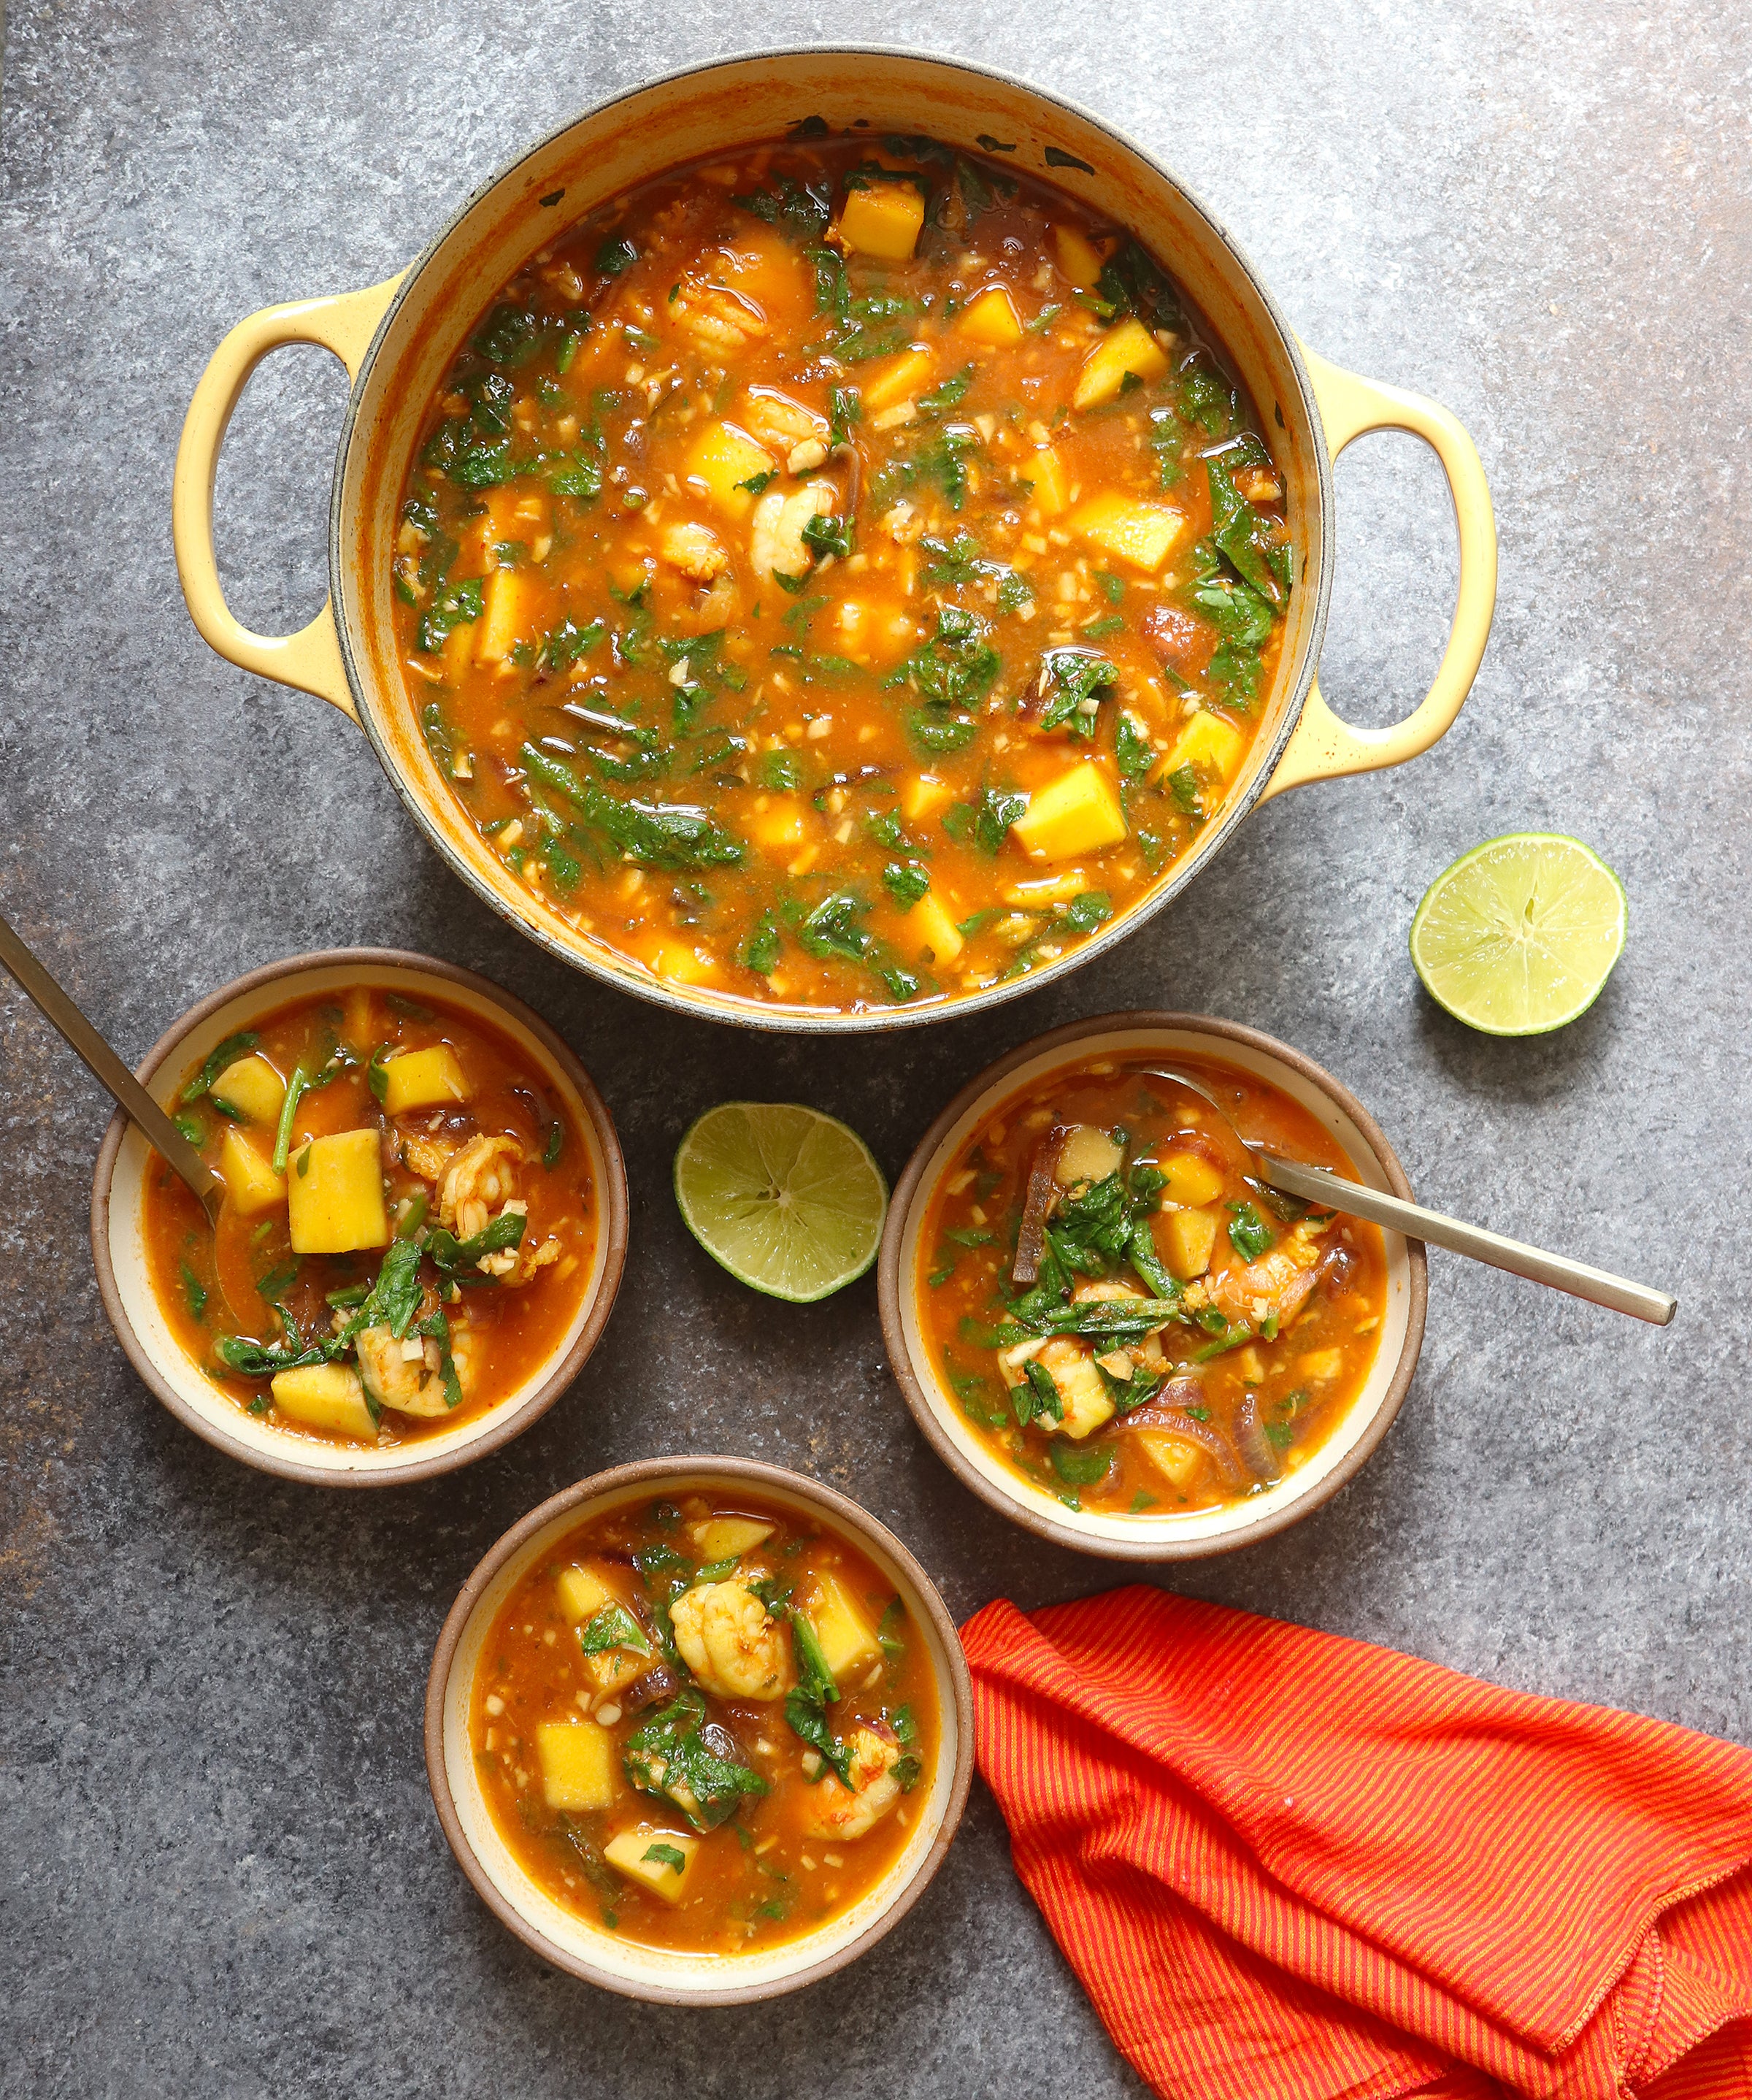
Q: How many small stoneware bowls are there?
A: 3